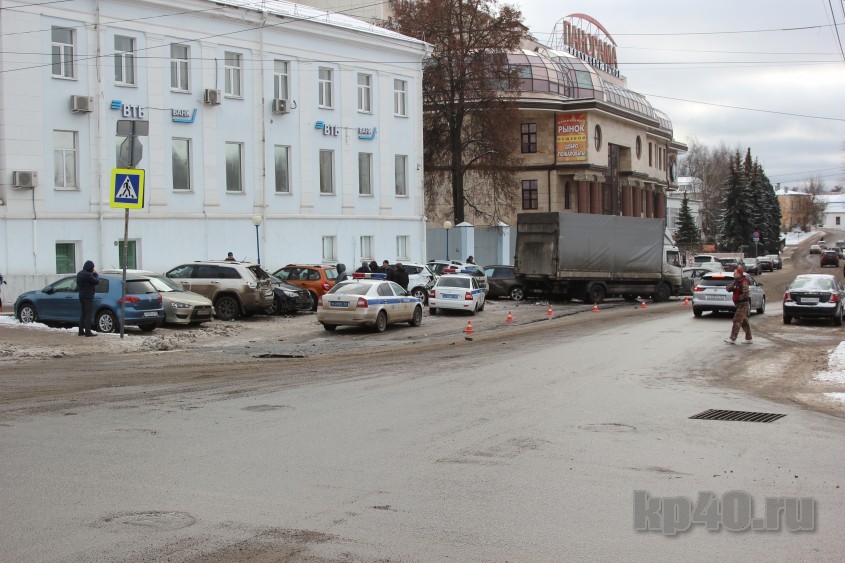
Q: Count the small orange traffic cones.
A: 6